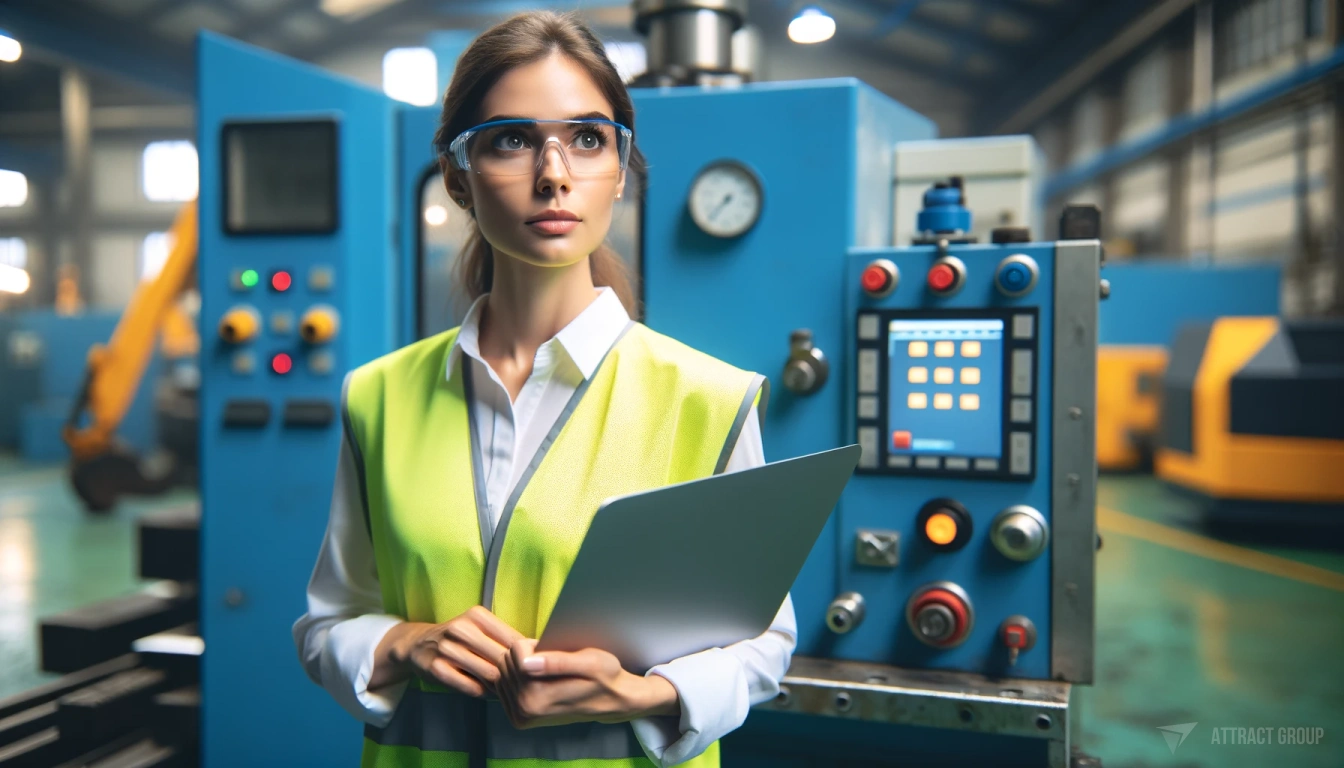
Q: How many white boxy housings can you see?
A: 1